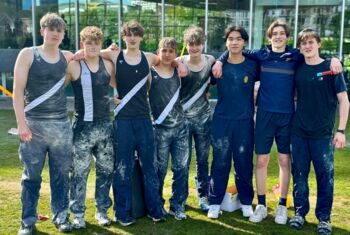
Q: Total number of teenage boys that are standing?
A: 8